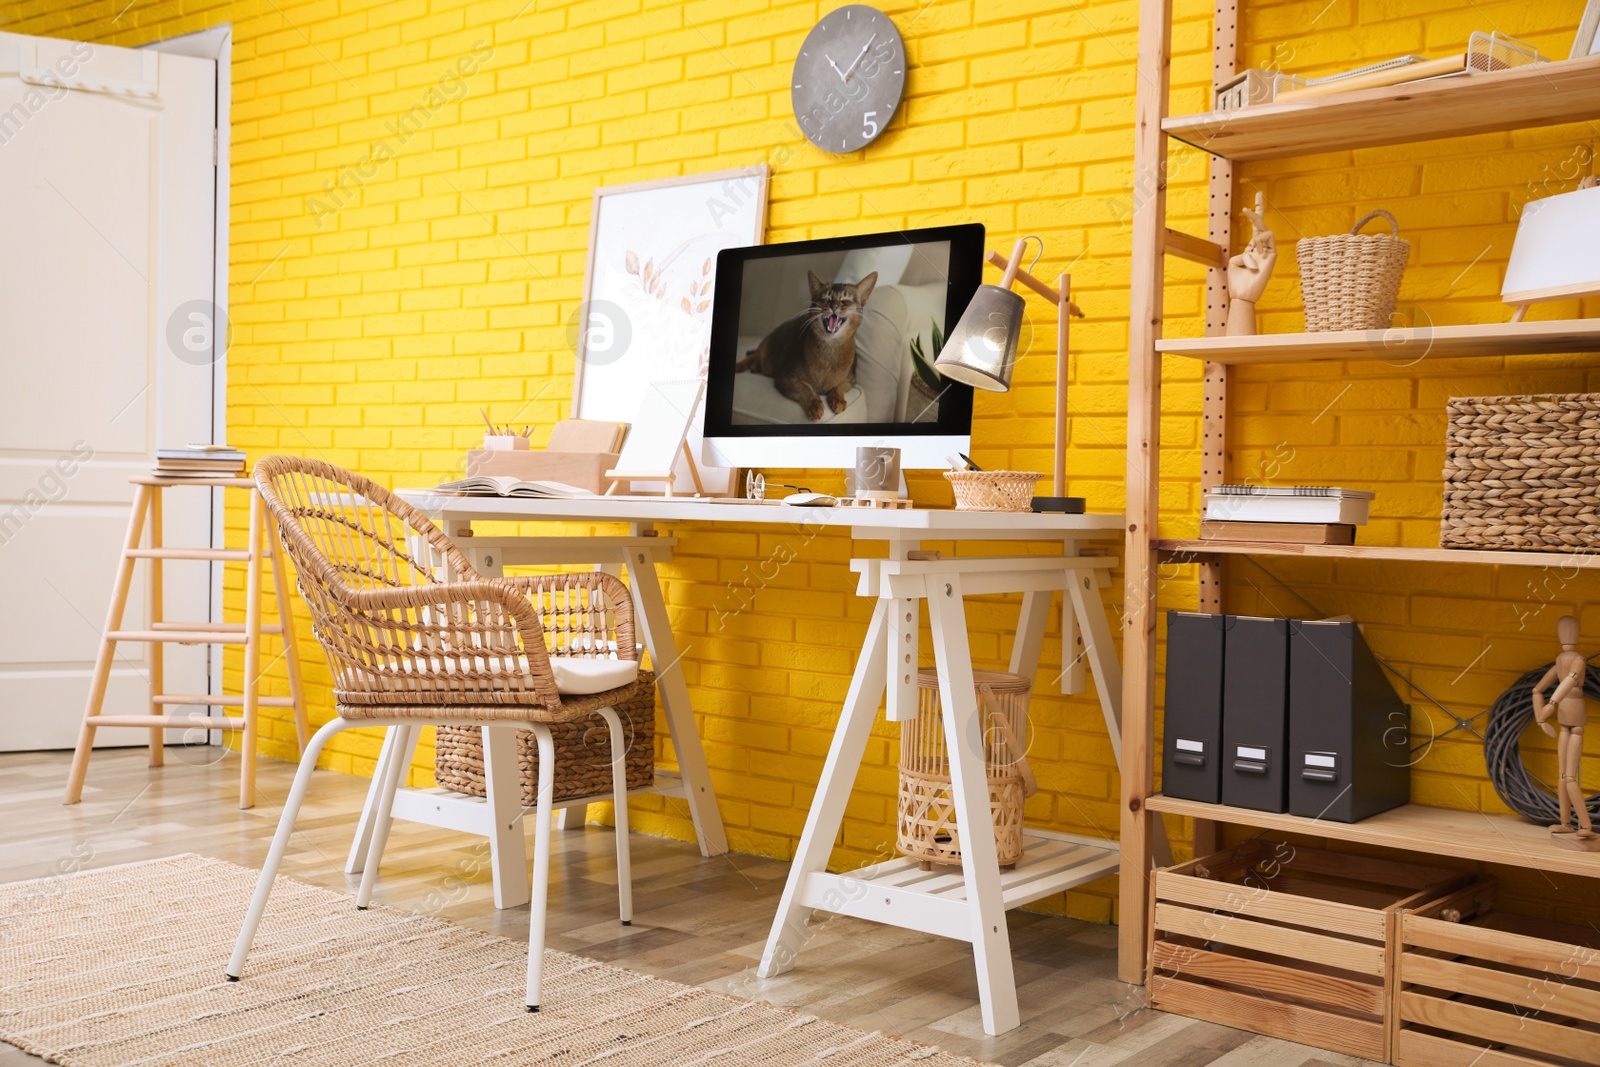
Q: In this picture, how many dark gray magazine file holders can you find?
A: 3